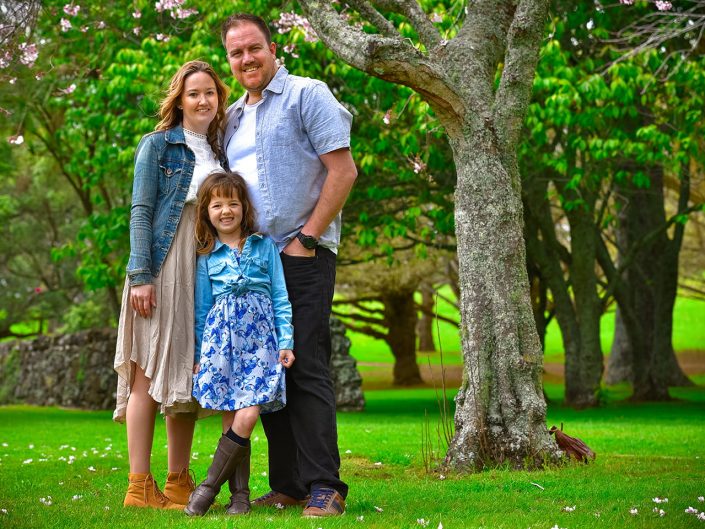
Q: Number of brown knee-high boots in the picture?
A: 2